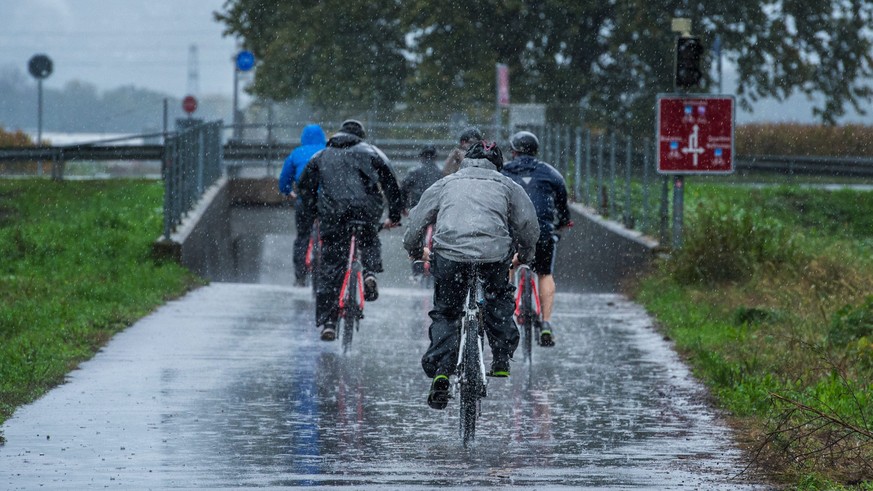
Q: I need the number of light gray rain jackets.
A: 1